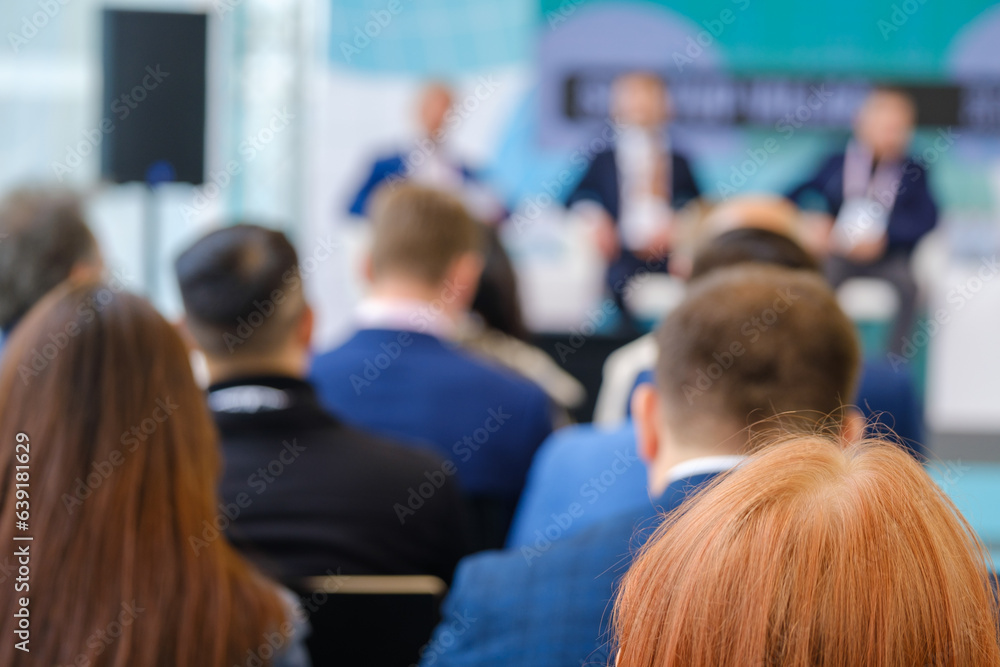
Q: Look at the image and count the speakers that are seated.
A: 3